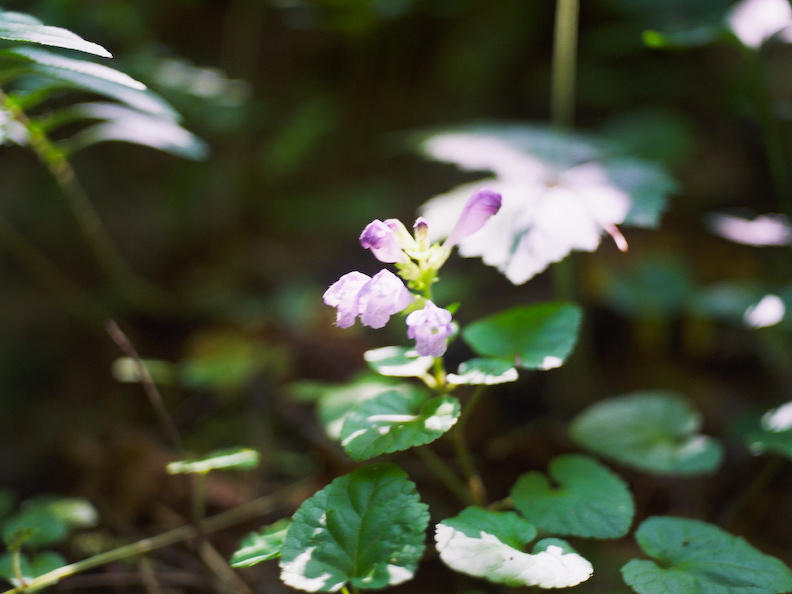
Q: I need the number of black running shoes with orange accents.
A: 0